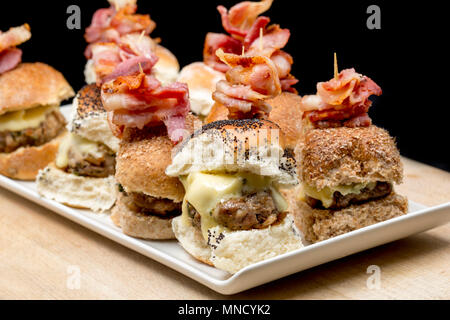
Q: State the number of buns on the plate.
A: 8